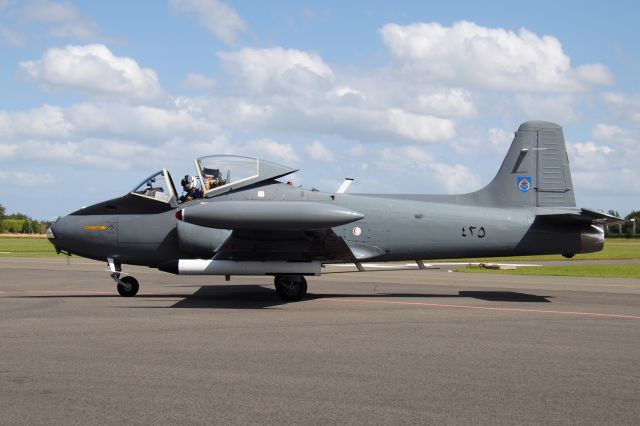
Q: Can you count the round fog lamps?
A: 0